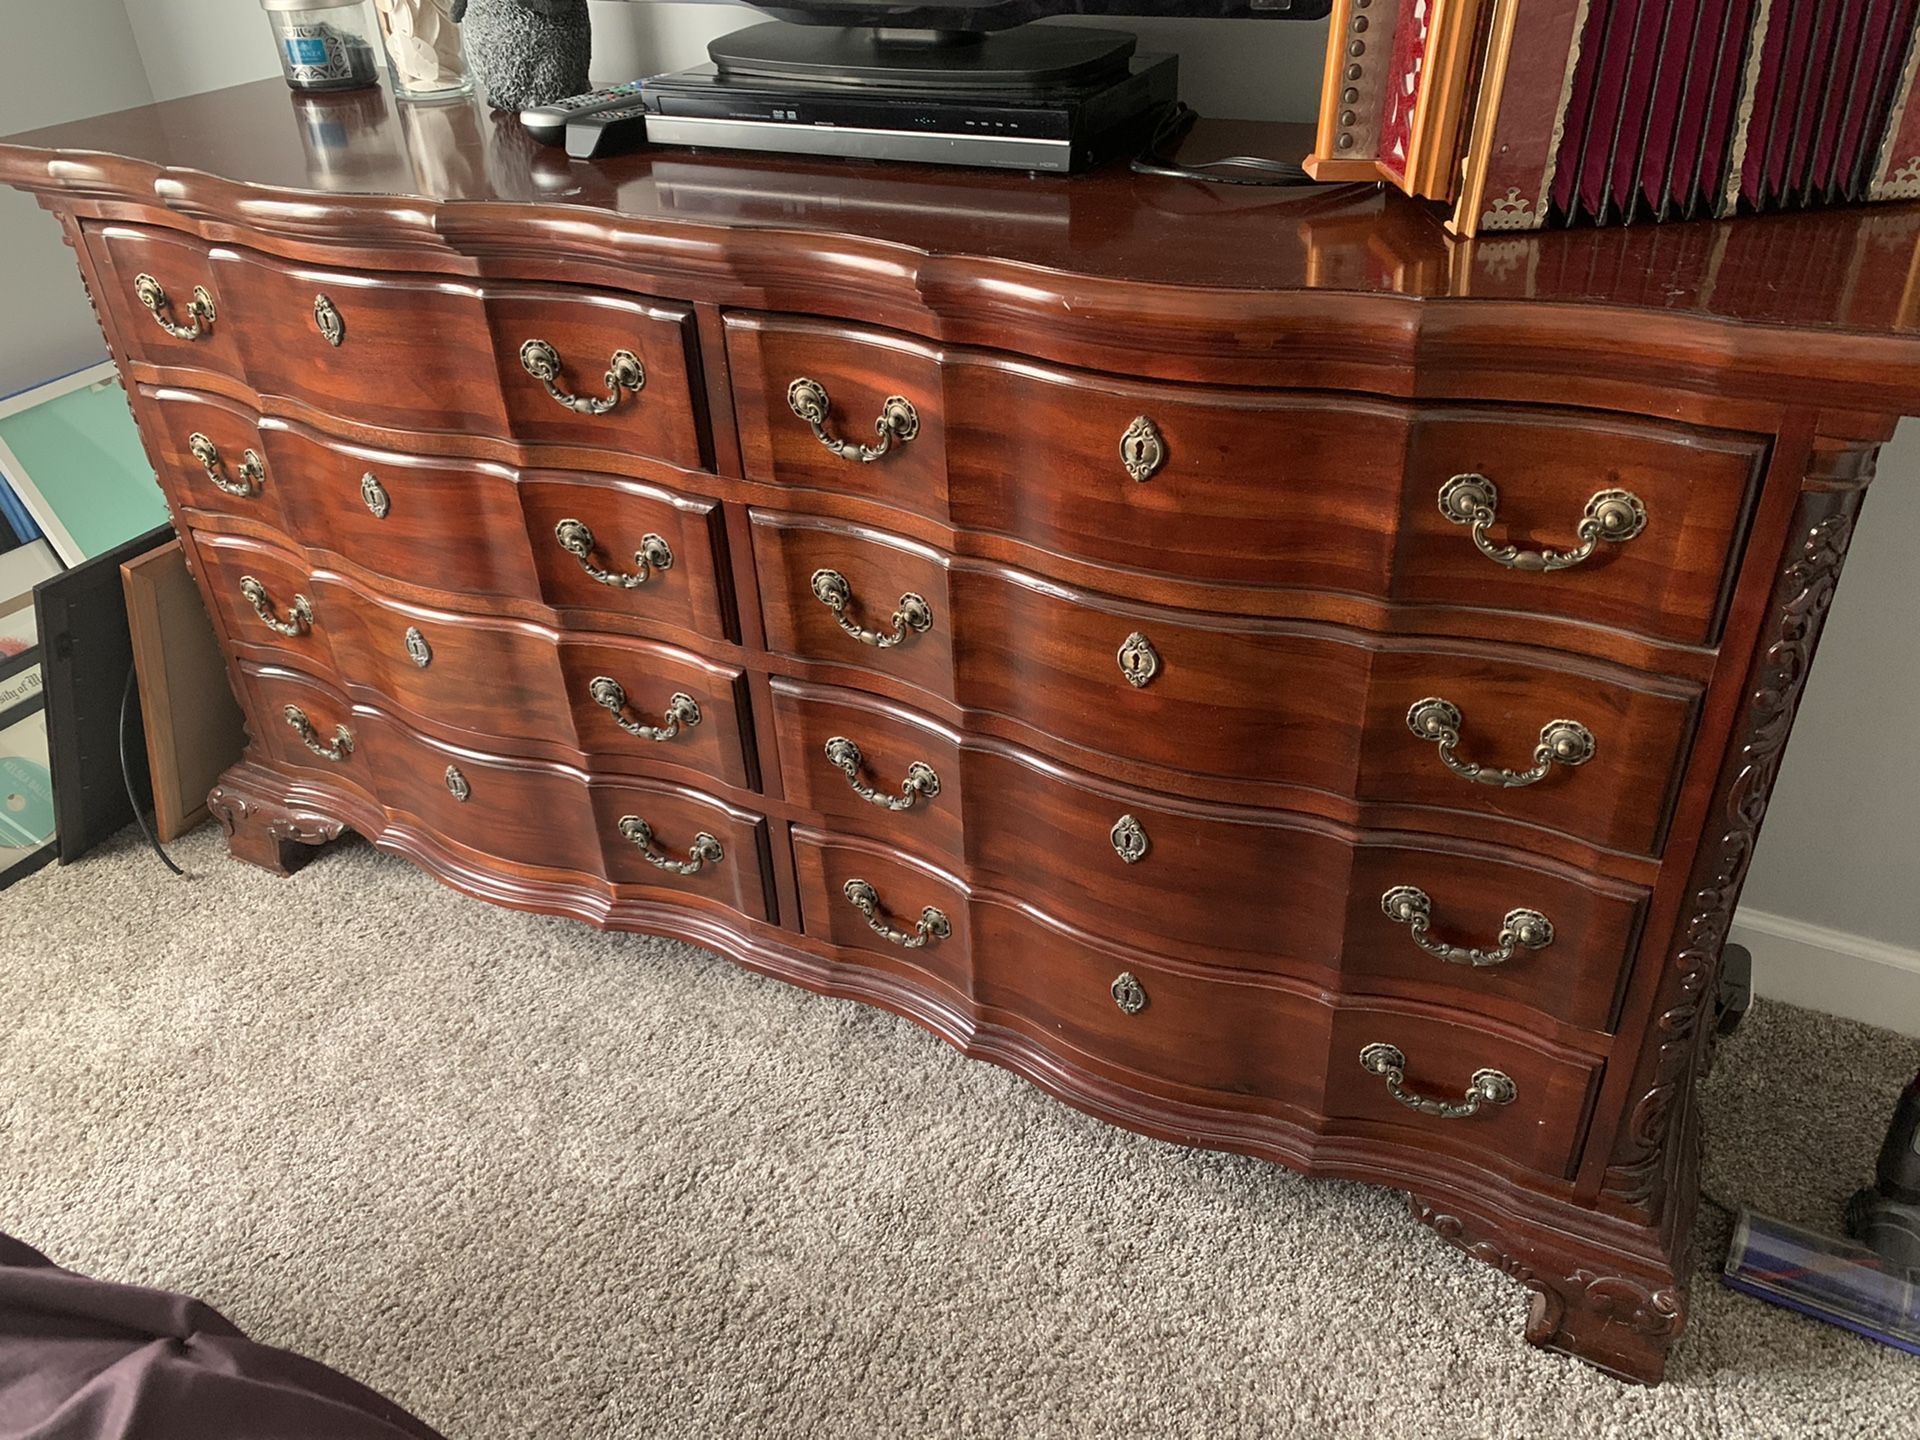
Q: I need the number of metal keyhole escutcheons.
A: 8